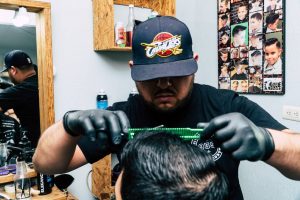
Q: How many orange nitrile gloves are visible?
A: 0